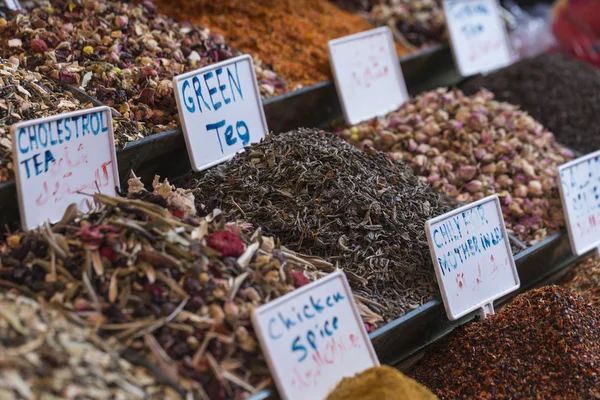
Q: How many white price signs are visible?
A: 7